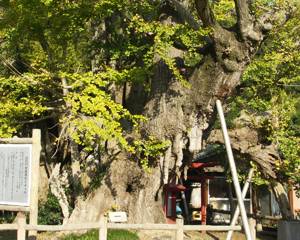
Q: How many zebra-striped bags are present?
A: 0